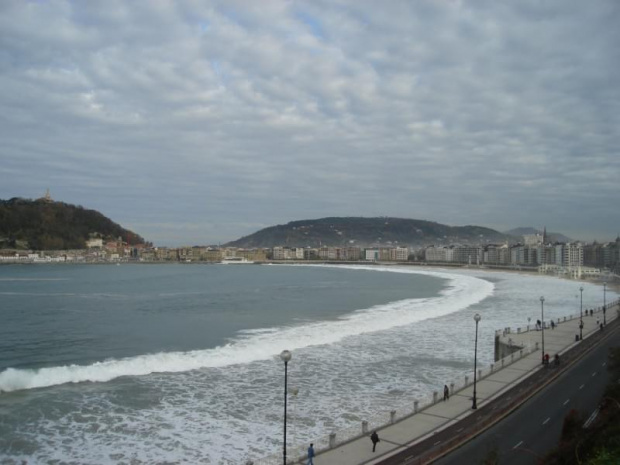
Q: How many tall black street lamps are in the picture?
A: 5